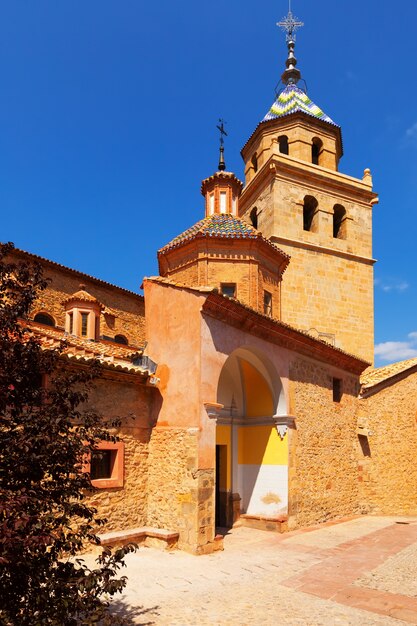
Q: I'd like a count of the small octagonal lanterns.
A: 2